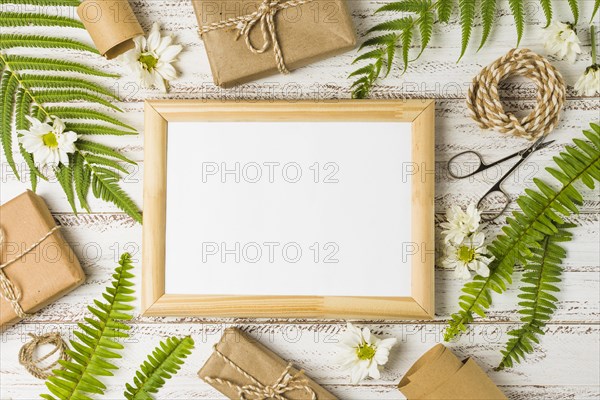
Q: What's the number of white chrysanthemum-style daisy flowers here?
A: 7